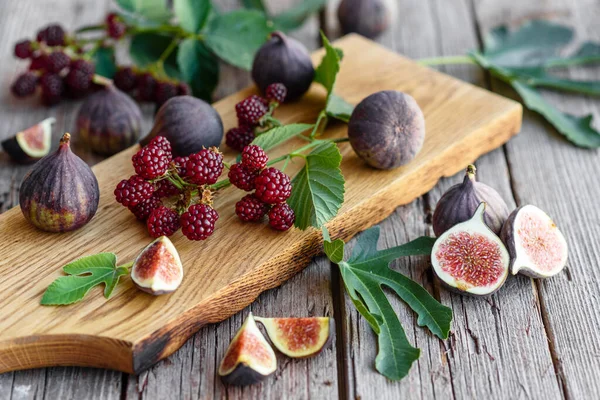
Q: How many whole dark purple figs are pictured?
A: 7